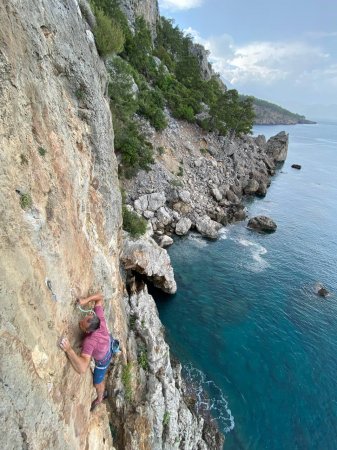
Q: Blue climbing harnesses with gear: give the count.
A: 1